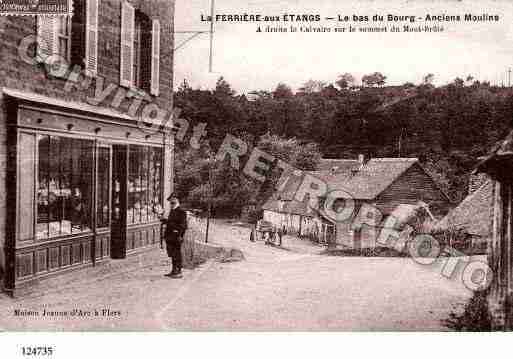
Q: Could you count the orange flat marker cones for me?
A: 0